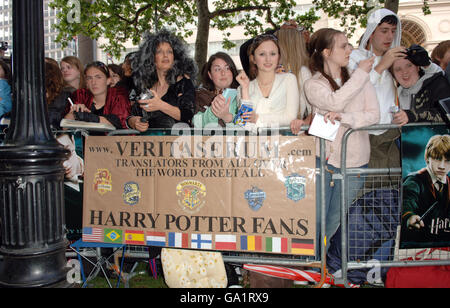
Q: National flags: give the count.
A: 10